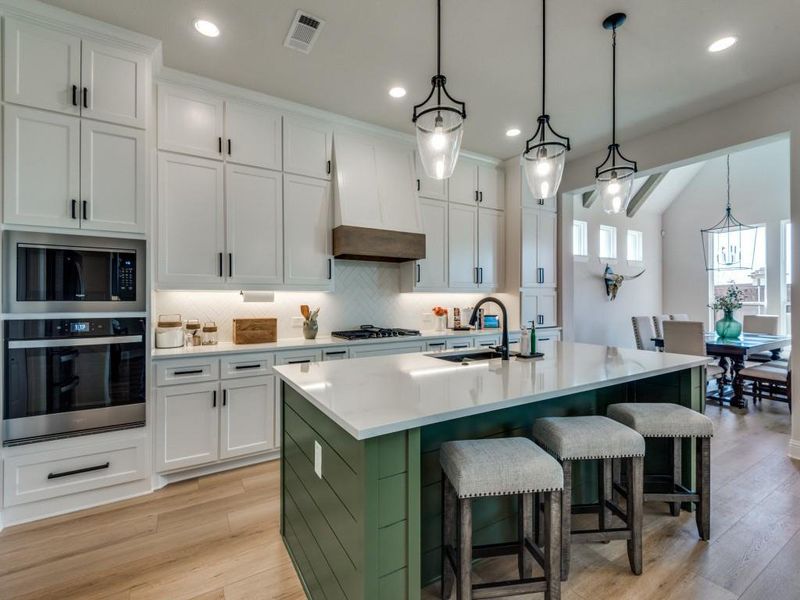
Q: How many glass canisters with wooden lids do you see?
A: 3